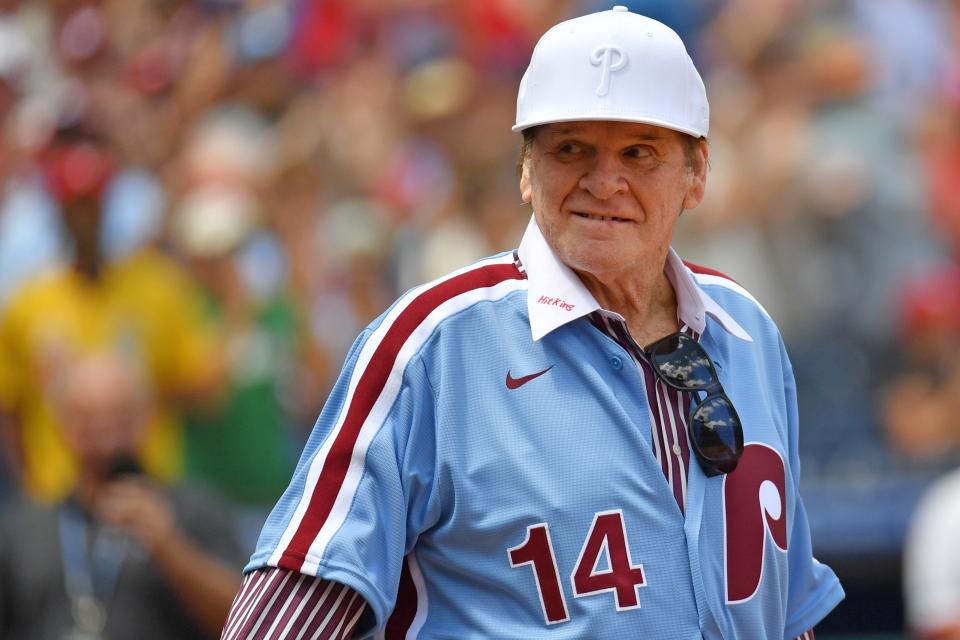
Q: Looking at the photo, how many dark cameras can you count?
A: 0